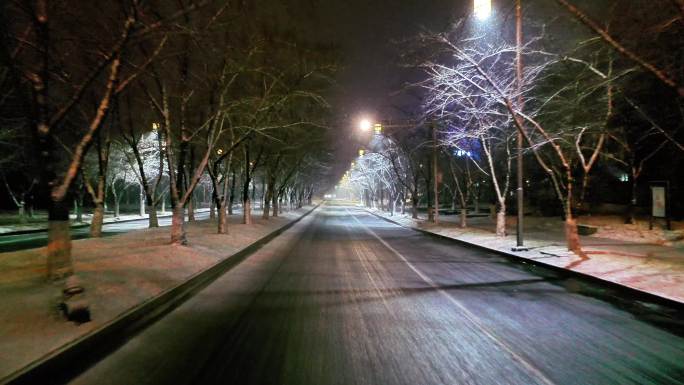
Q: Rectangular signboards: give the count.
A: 1